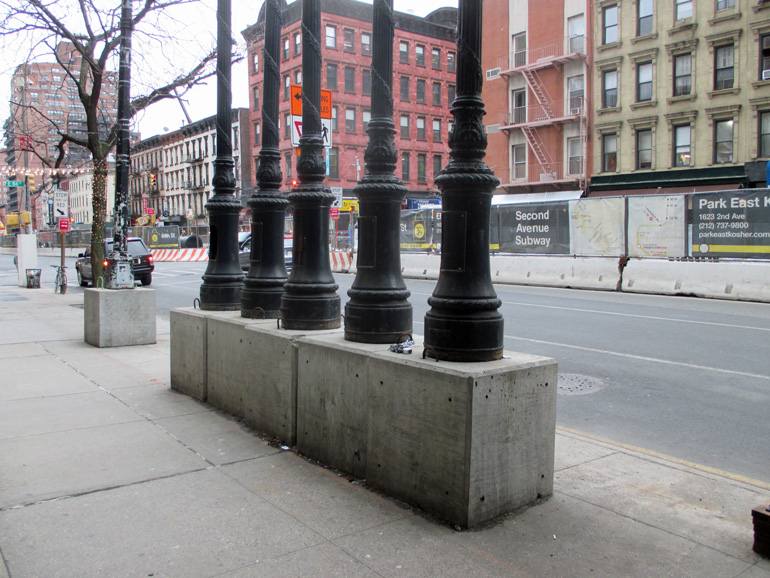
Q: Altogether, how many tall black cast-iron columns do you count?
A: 5